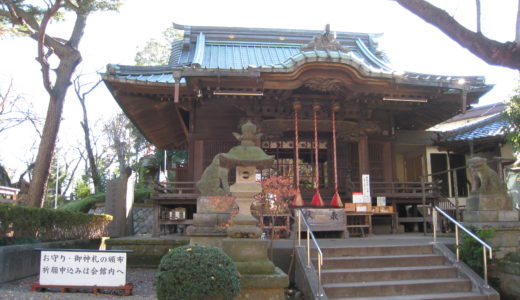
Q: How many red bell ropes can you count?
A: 3